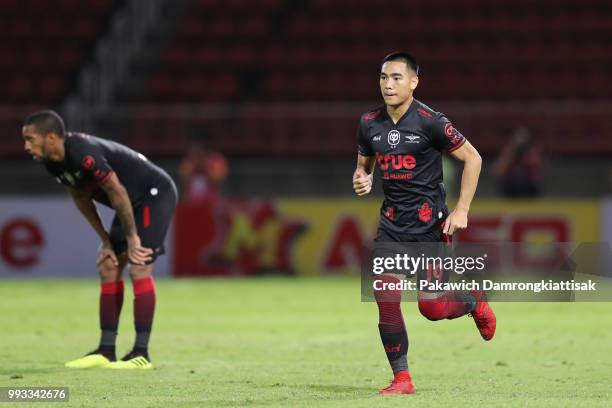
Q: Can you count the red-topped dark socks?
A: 4